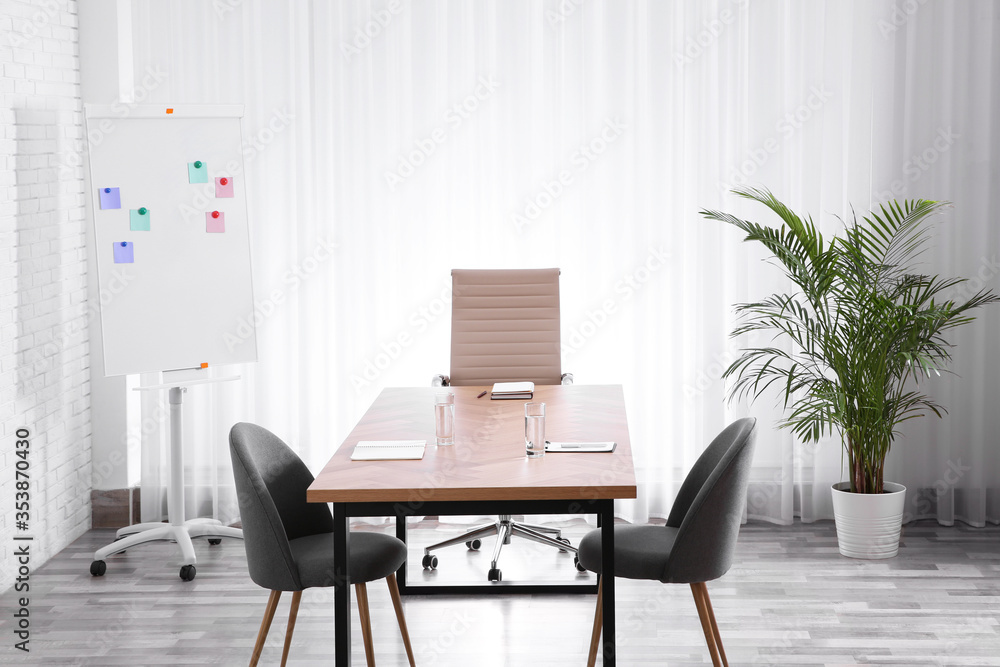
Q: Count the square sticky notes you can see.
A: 6